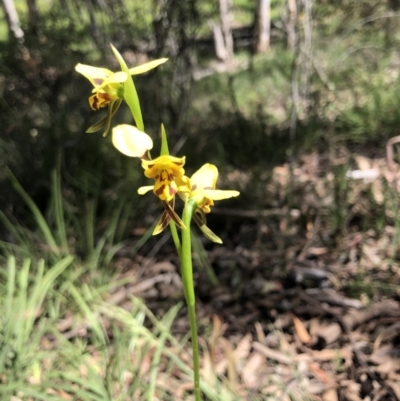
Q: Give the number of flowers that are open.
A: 3